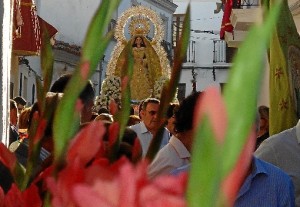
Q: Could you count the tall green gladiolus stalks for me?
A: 5